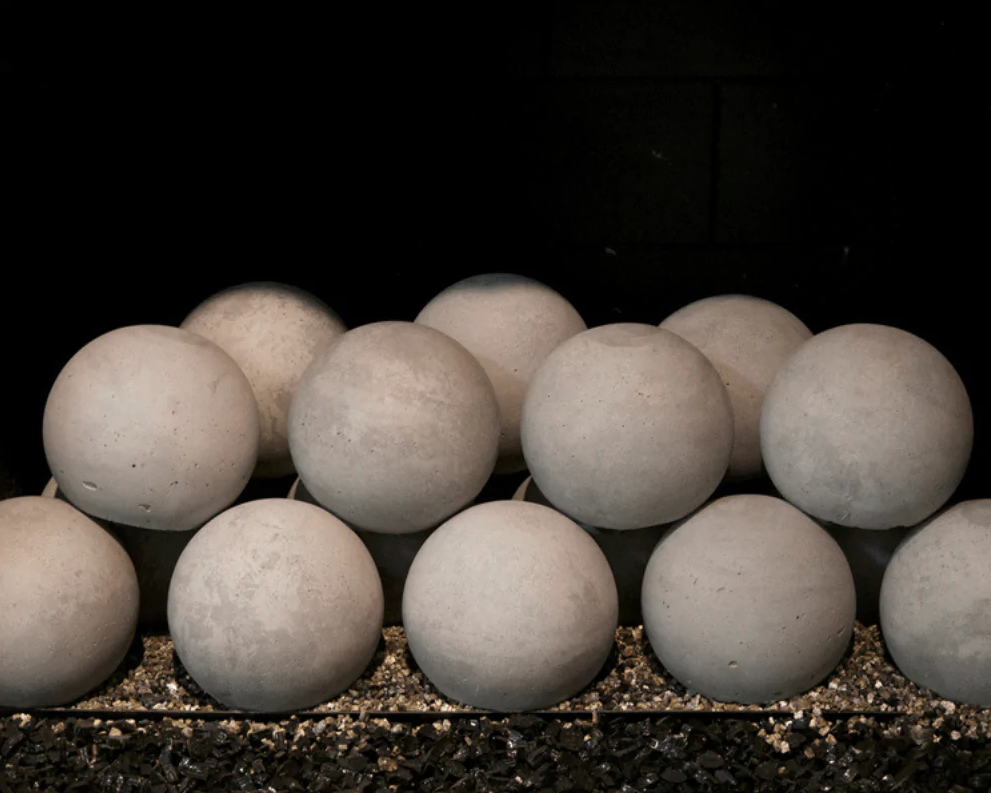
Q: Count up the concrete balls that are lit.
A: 12